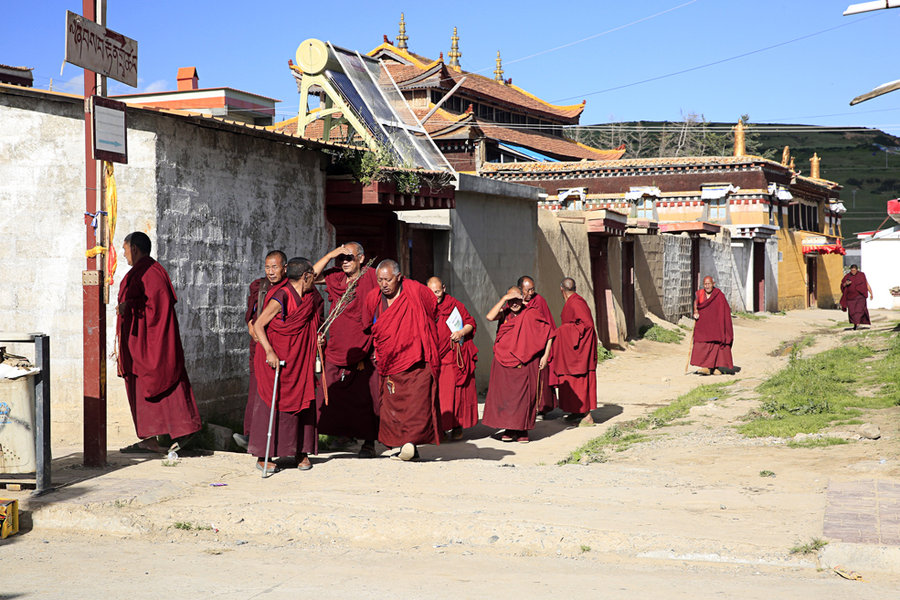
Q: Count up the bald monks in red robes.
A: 11